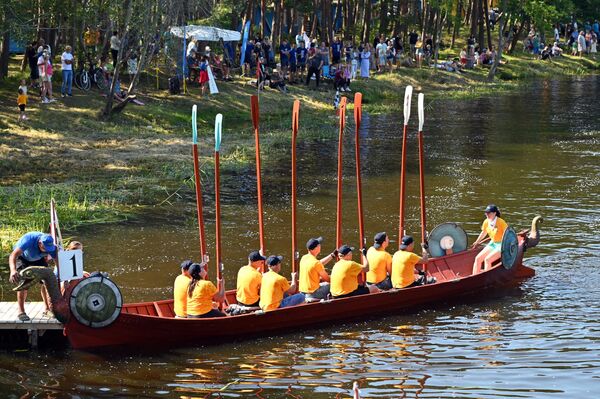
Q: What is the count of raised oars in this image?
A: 8